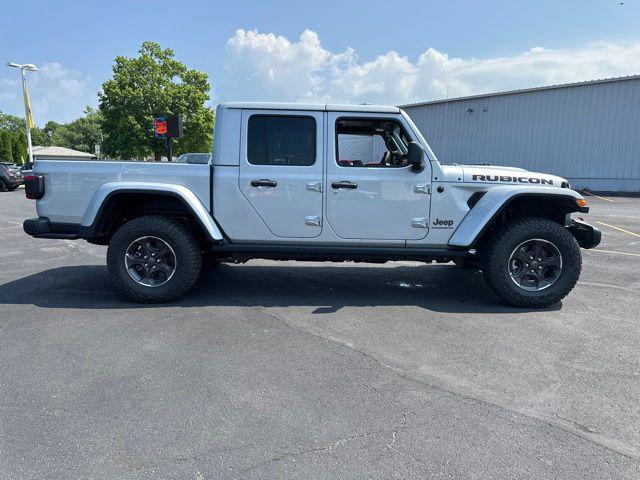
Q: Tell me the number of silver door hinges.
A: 4